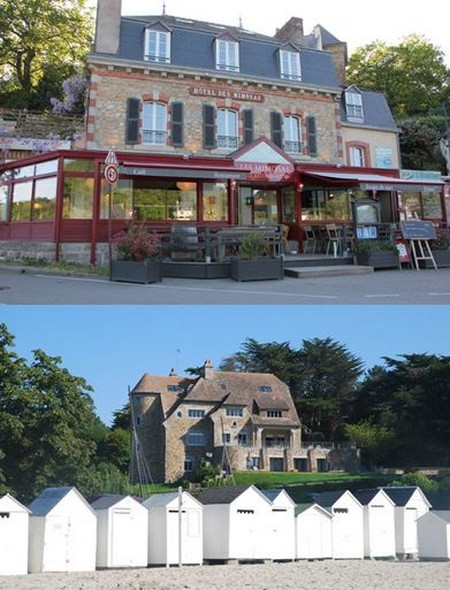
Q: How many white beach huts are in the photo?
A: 11